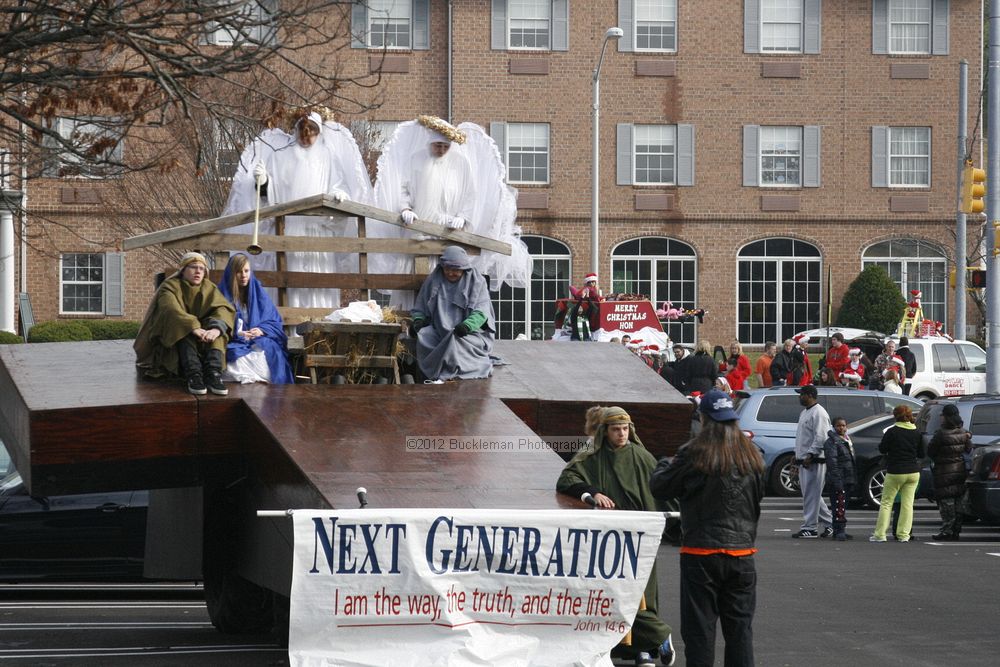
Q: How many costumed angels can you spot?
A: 2